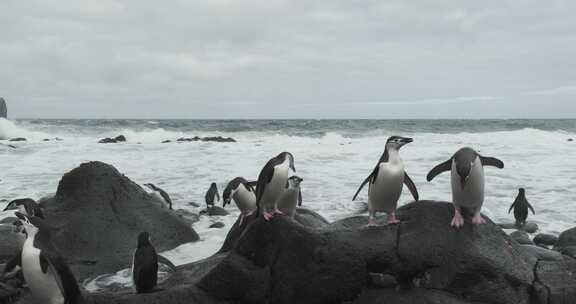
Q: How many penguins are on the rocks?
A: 11